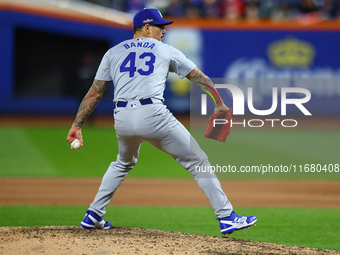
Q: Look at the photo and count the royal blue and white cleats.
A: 2